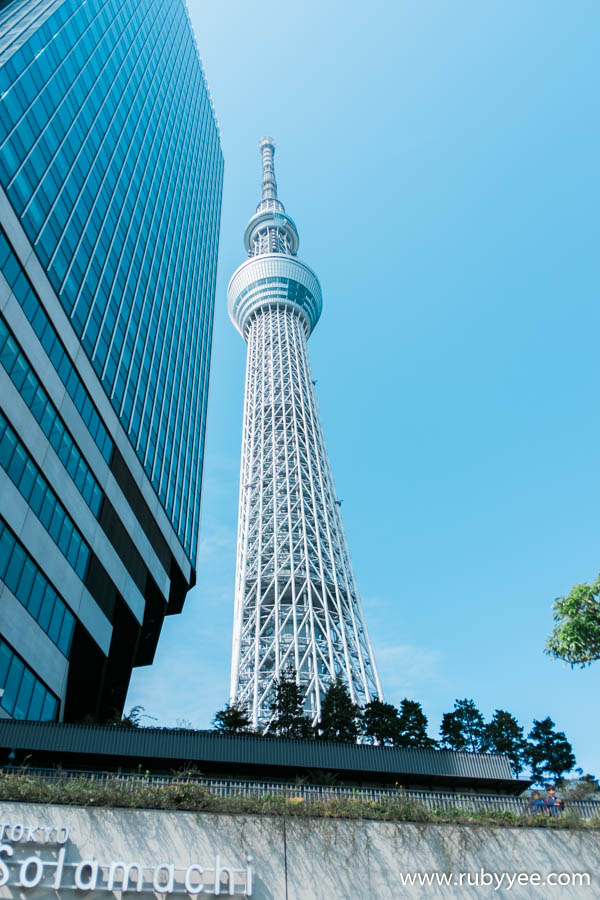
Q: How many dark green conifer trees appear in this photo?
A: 8